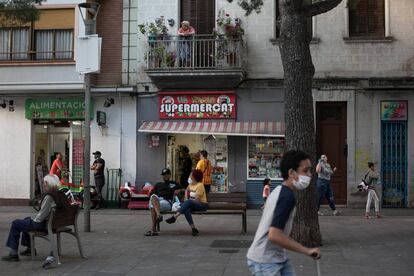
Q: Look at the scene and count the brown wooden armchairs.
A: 1